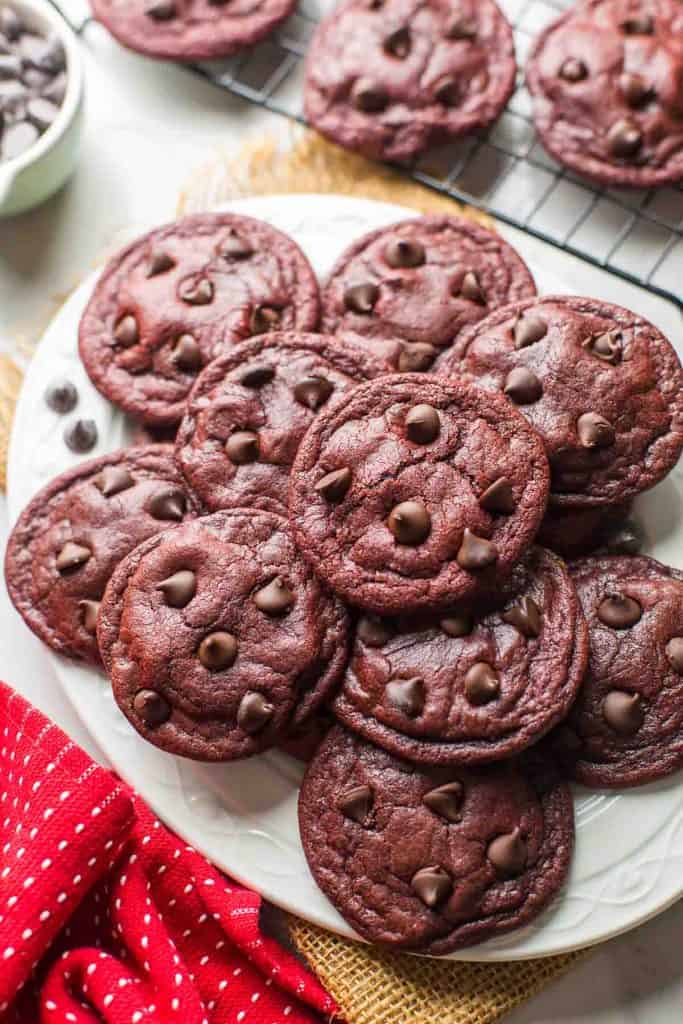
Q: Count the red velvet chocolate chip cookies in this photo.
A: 13